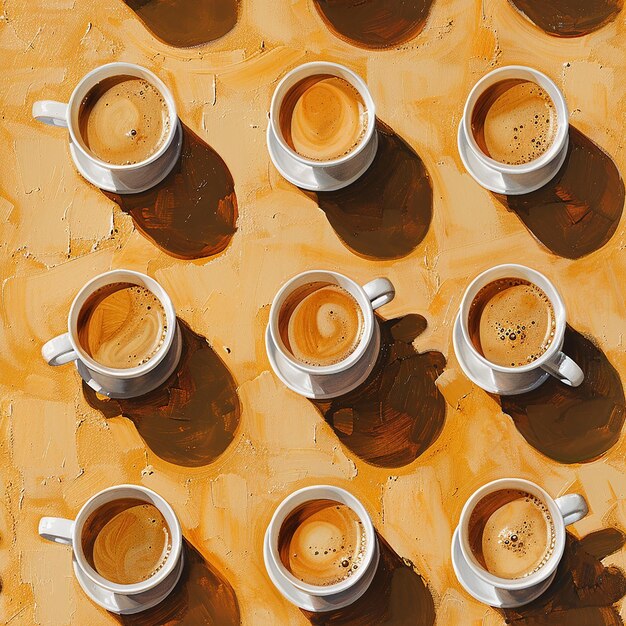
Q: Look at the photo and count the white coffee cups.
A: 9